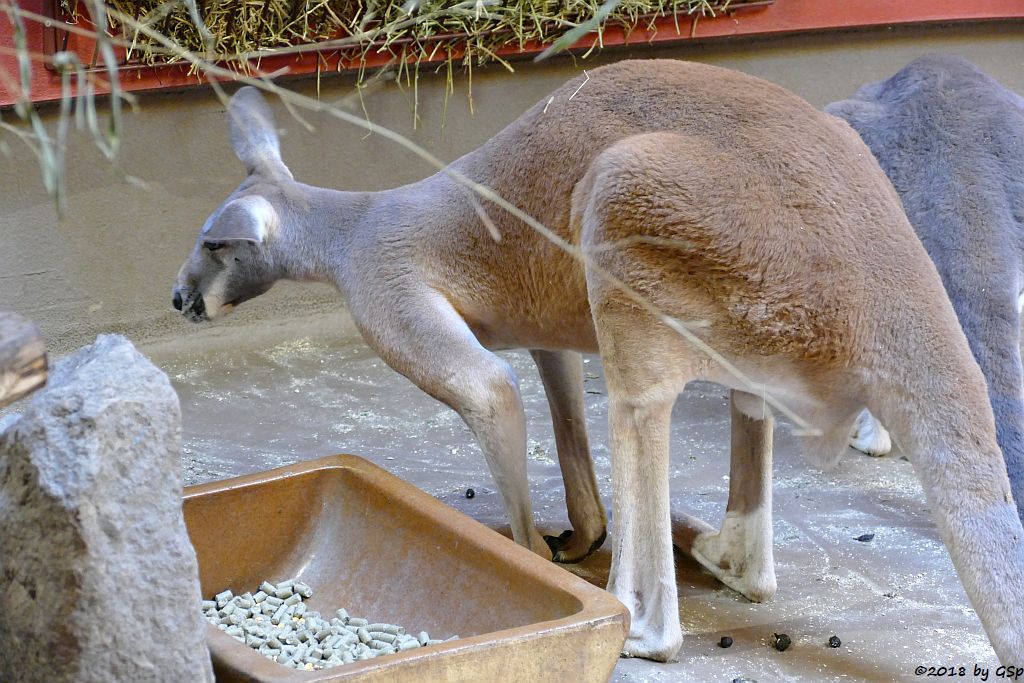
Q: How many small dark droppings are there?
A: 5